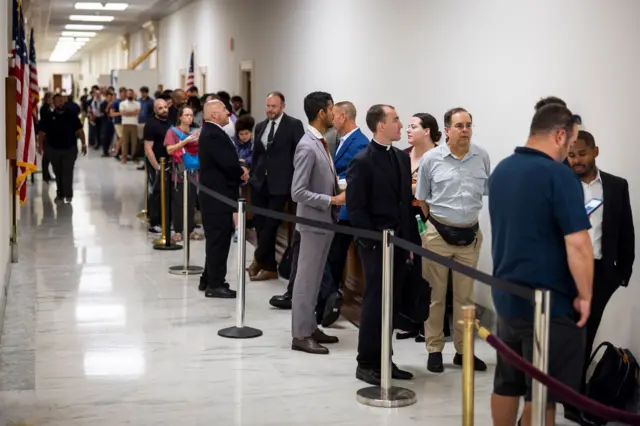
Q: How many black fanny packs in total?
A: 1